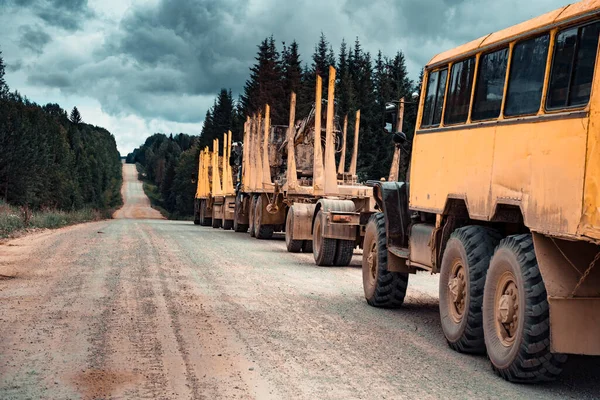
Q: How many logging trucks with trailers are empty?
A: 2